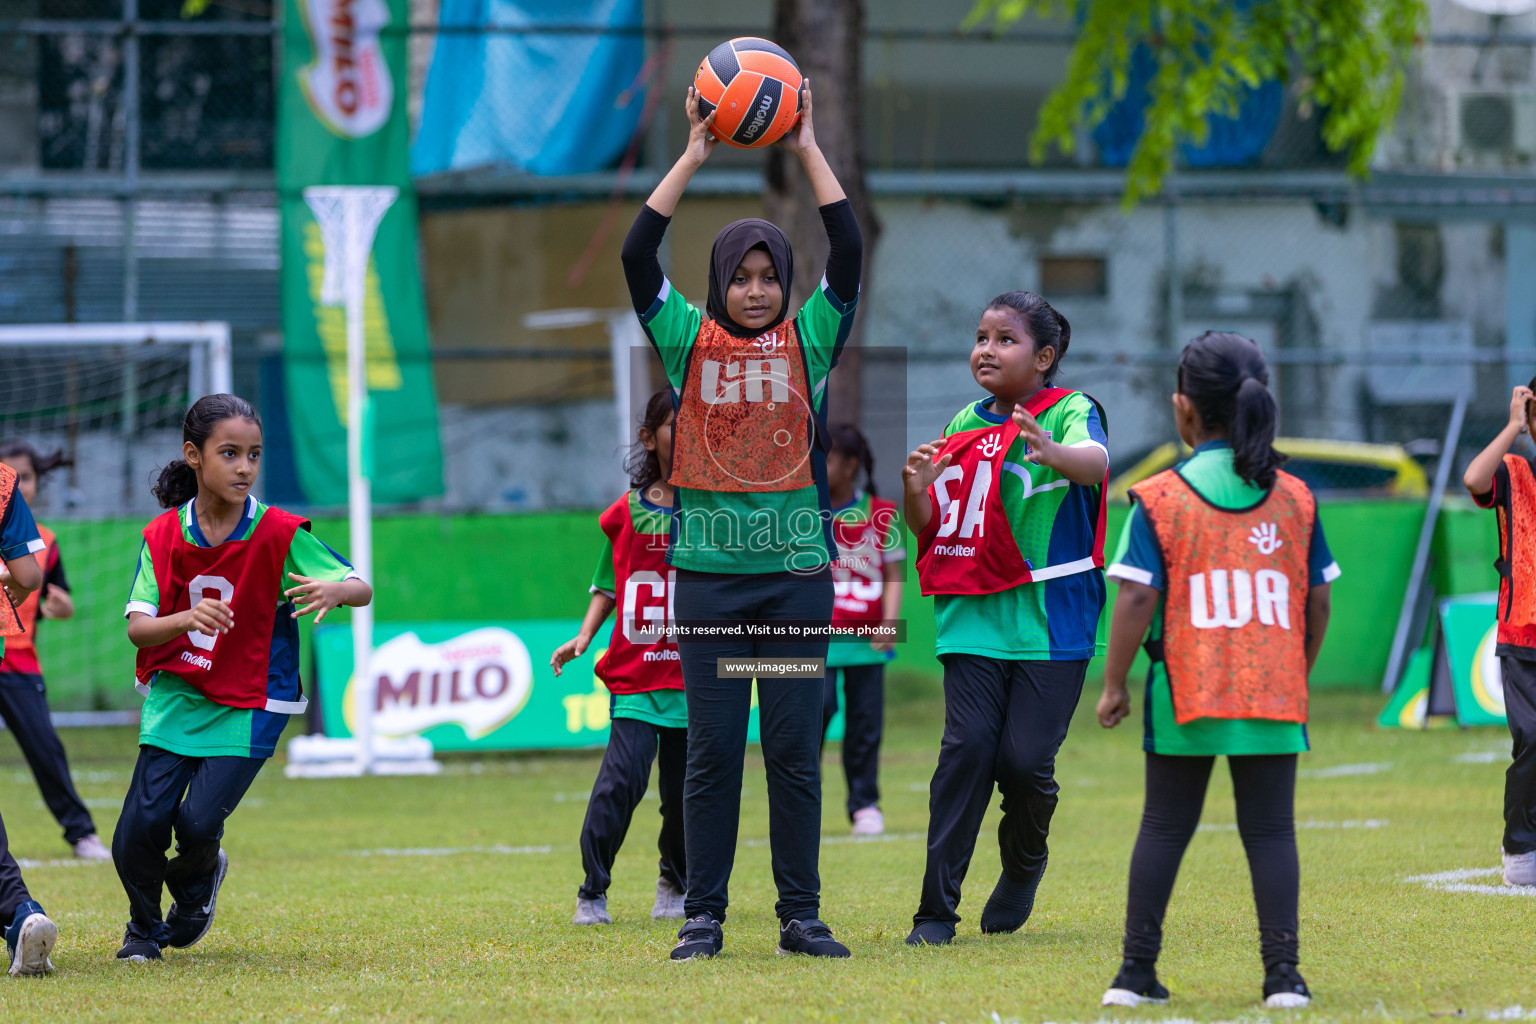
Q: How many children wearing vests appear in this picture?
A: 9